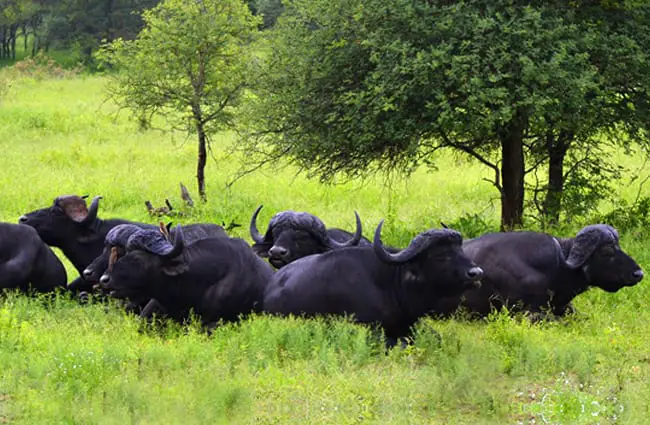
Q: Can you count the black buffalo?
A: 7